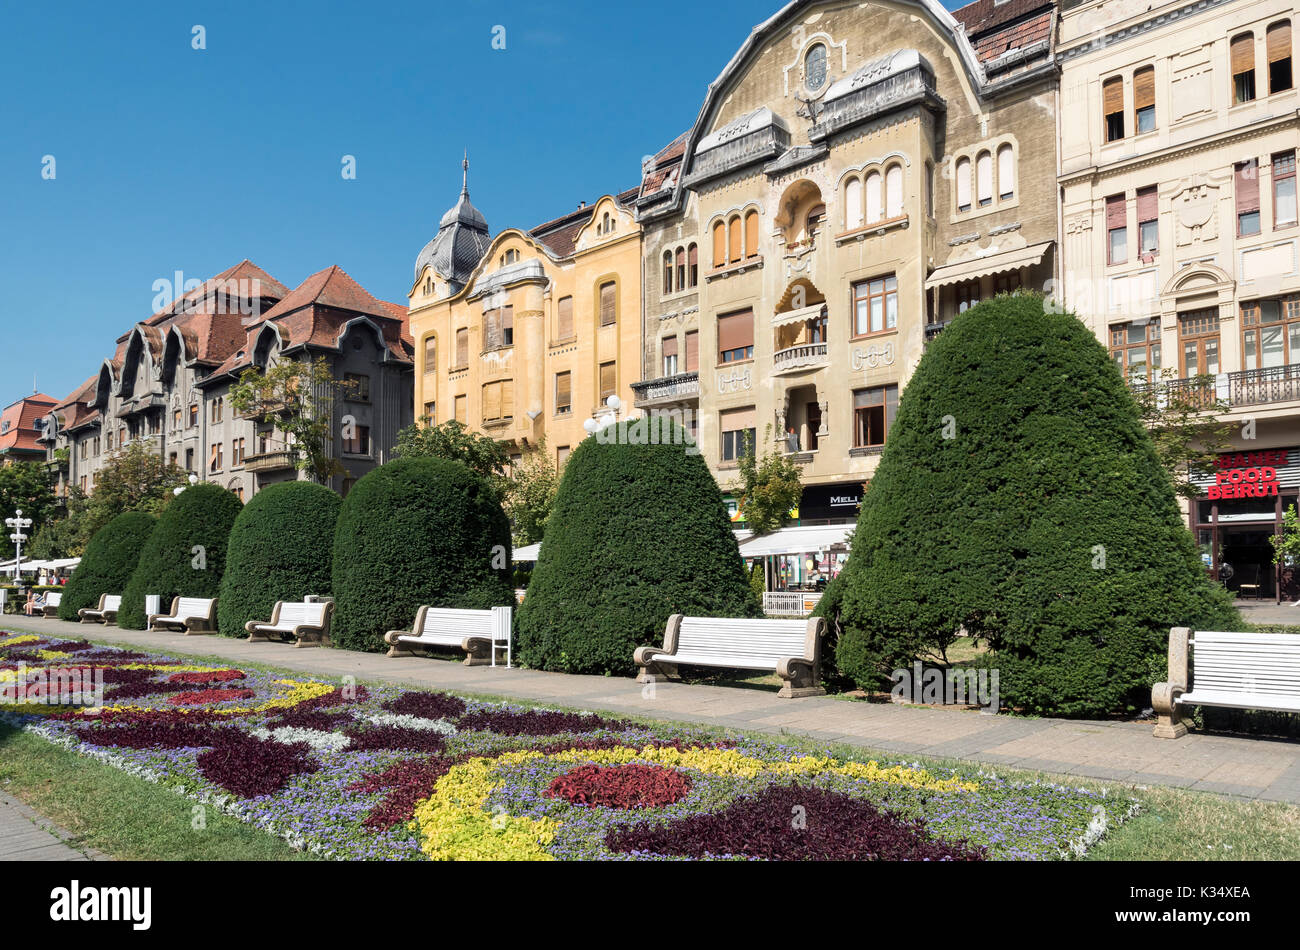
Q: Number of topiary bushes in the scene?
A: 6